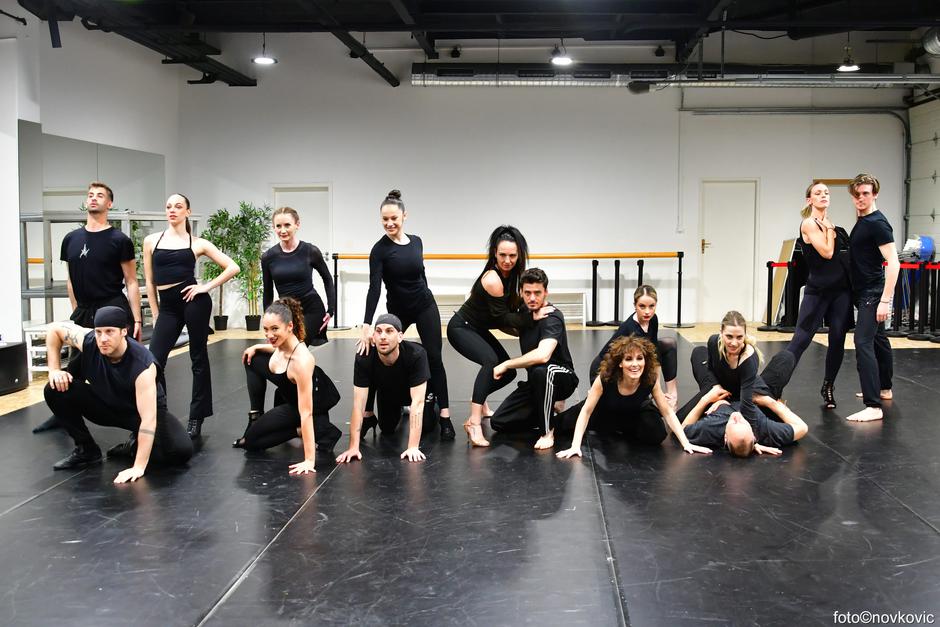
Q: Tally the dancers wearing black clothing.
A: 15